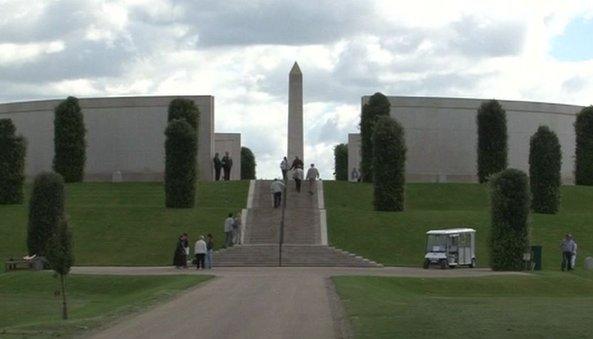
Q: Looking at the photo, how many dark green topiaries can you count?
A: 13